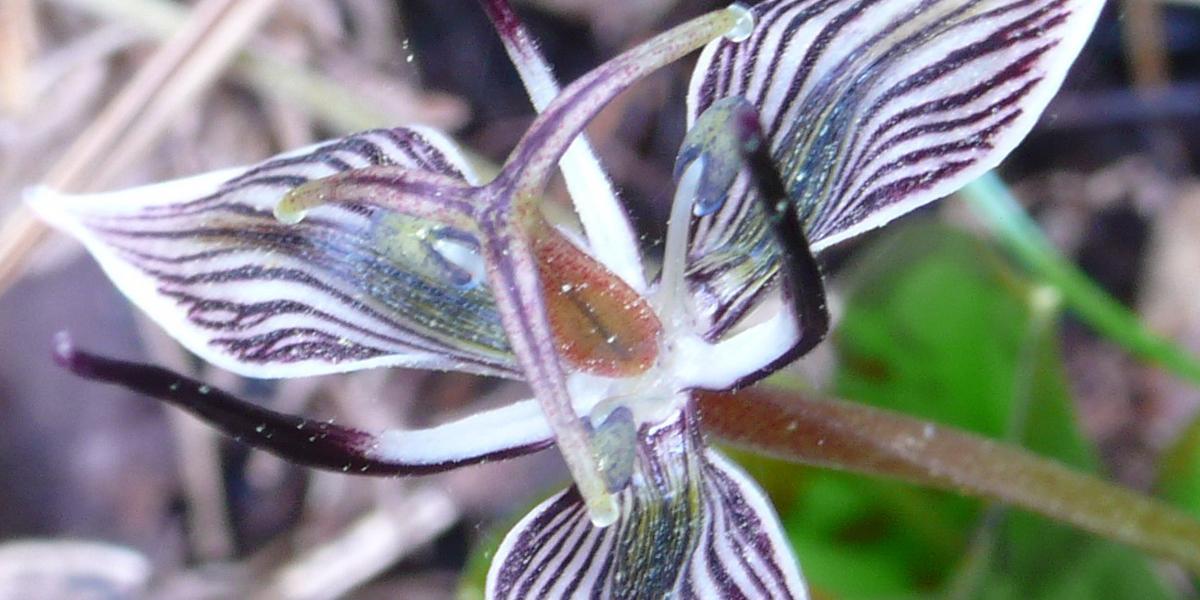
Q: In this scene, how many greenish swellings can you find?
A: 3